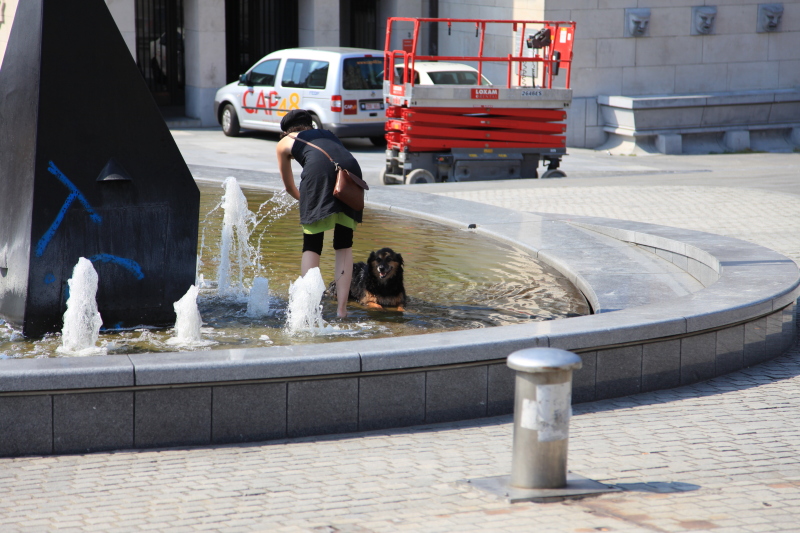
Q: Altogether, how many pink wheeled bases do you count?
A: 0